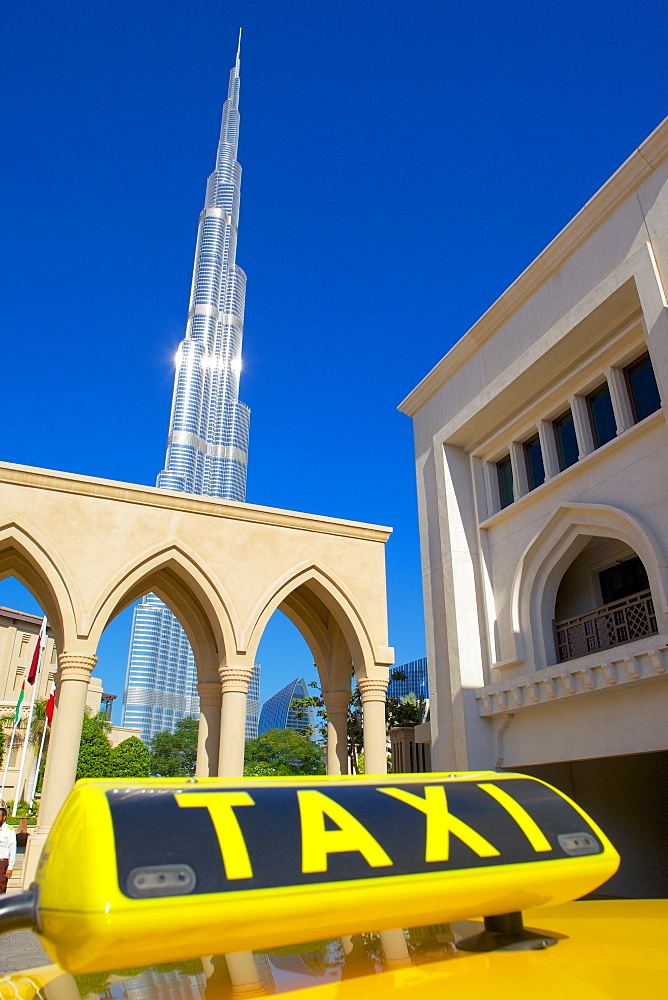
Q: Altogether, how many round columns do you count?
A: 5